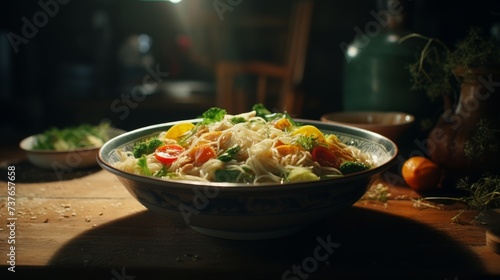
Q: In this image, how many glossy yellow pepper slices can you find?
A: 2